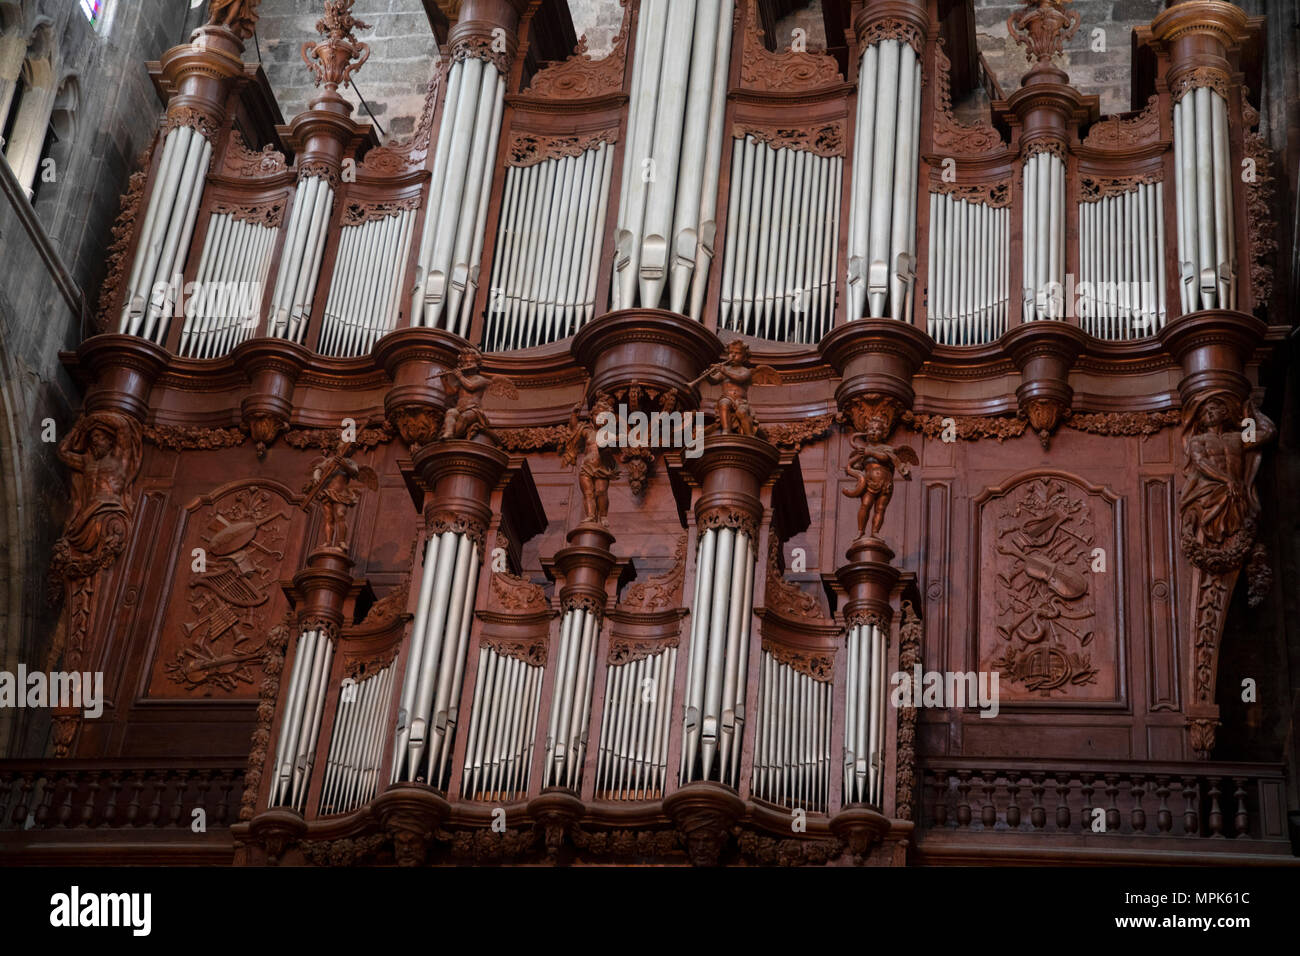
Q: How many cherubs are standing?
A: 3